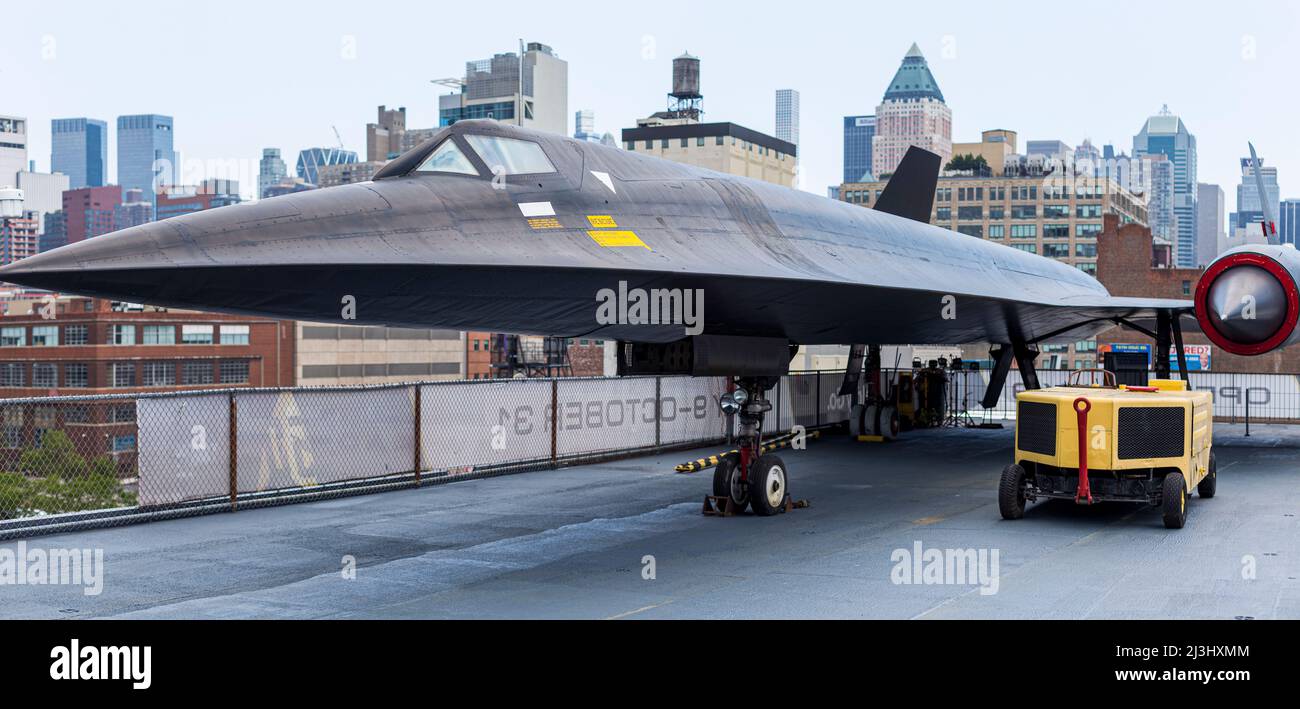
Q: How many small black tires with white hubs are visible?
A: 2